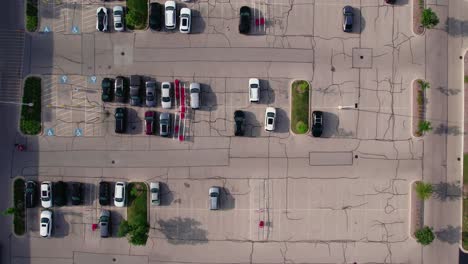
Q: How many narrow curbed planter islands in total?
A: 9